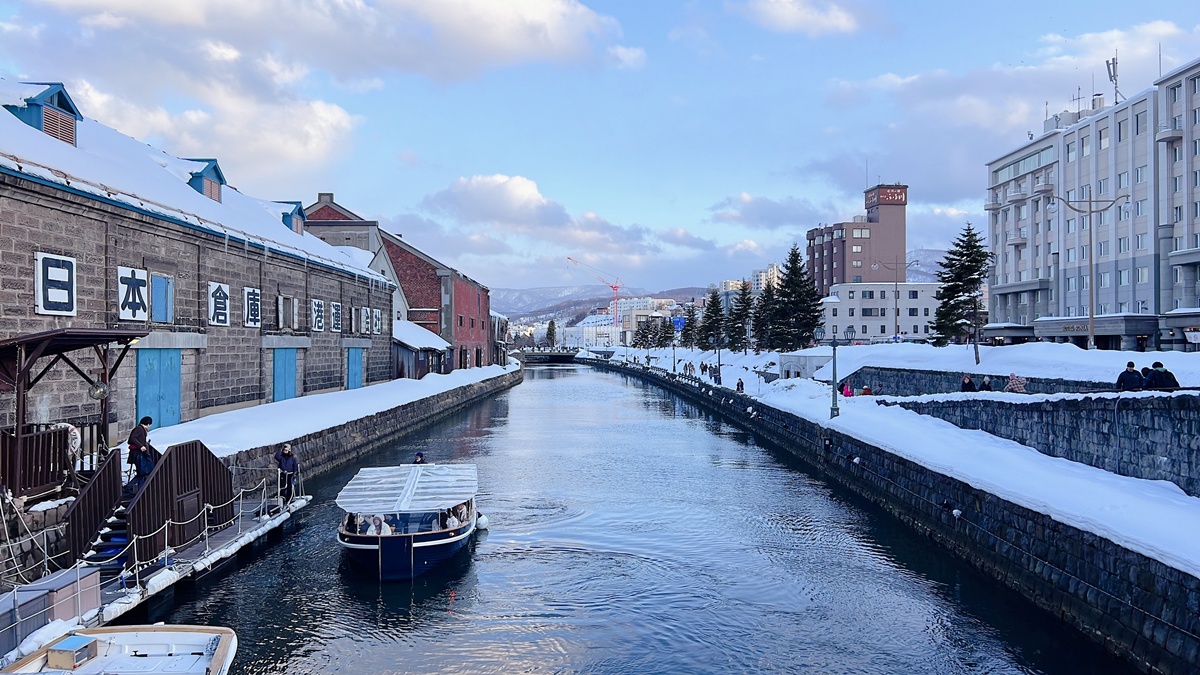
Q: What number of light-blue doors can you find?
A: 3